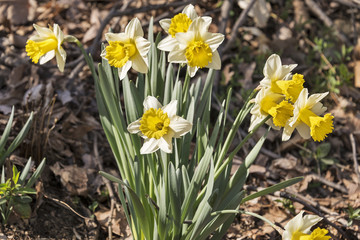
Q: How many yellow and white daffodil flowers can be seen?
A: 9